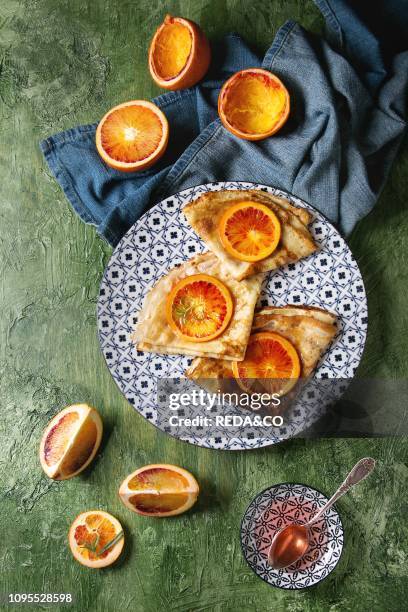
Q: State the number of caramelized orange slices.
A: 3